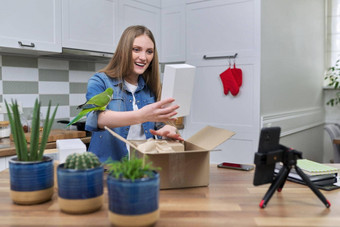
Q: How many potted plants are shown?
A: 3